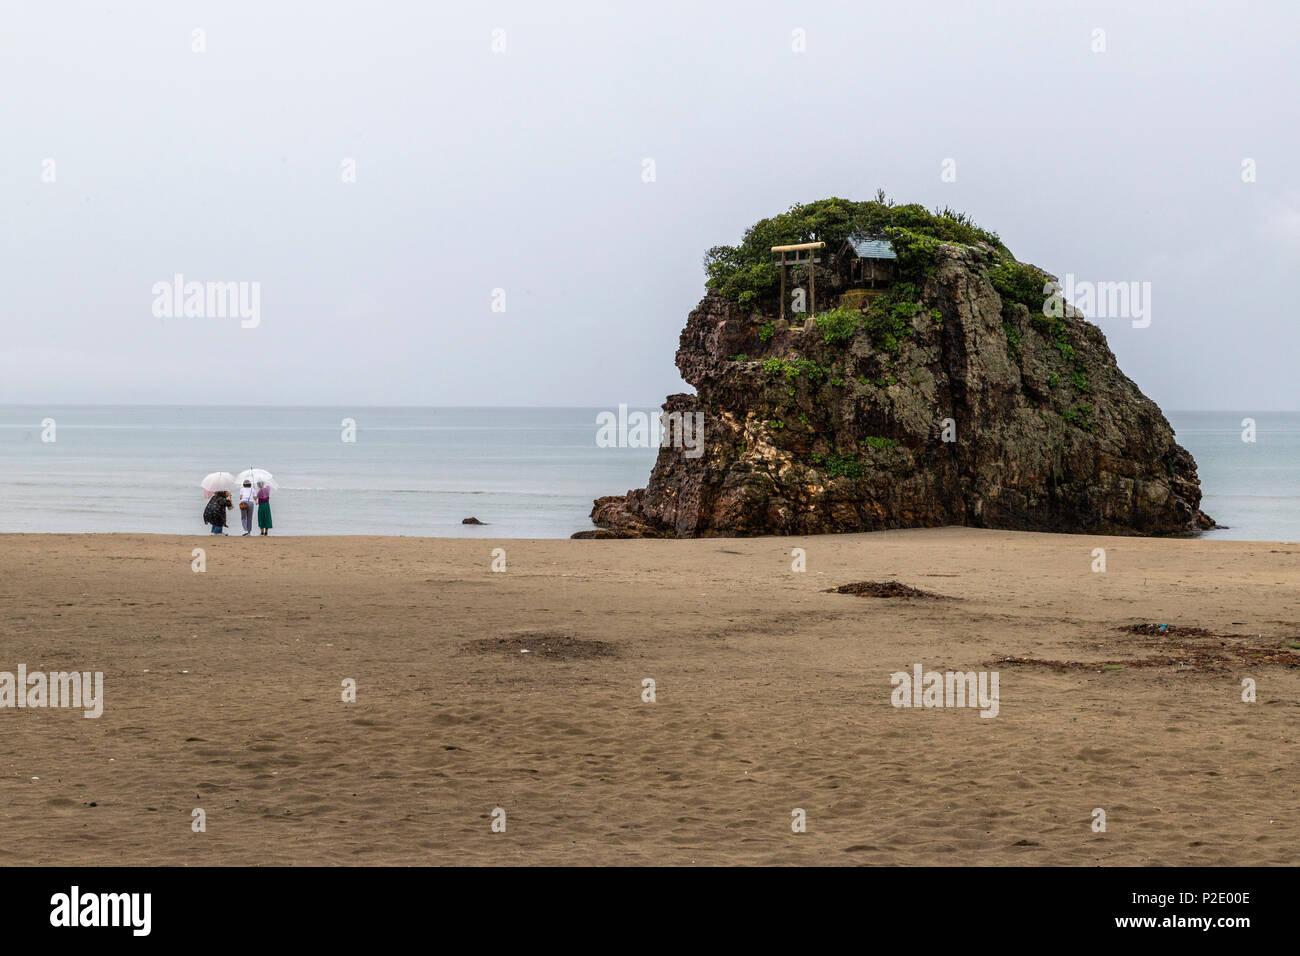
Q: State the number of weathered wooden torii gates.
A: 1